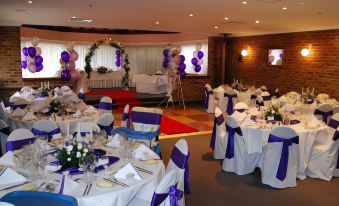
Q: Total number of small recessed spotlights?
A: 9